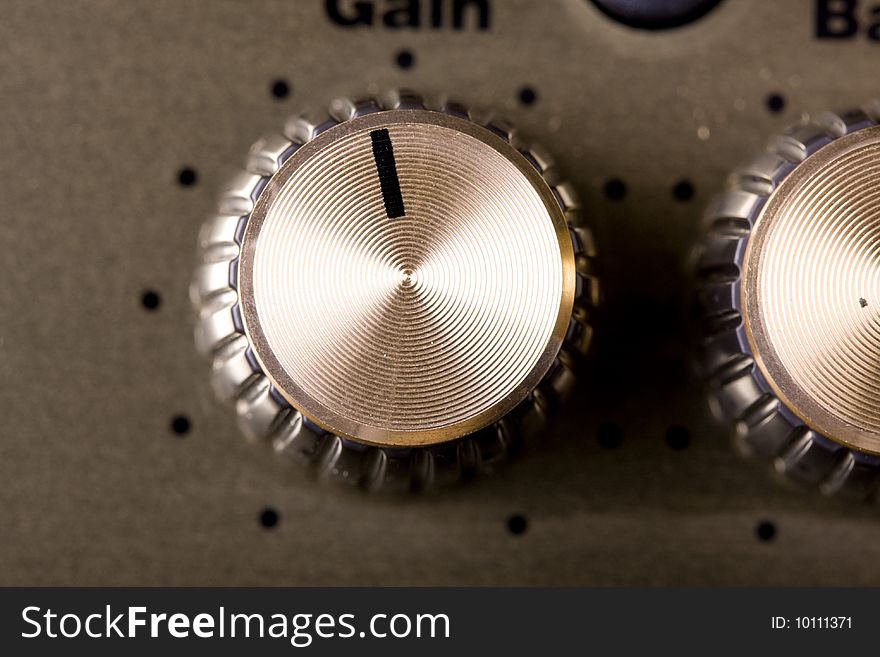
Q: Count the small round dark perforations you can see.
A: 14